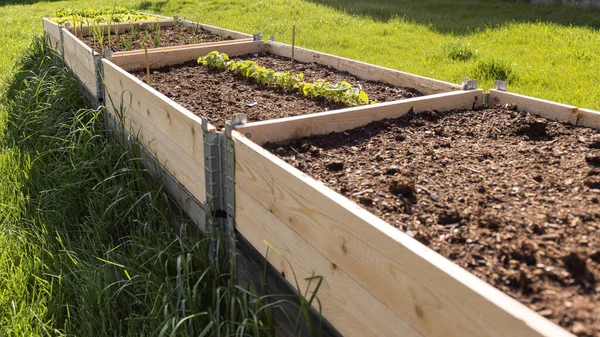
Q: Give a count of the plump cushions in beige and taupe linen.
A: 0